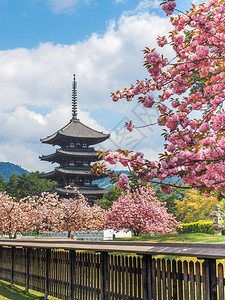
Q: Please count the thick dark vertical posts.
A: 7